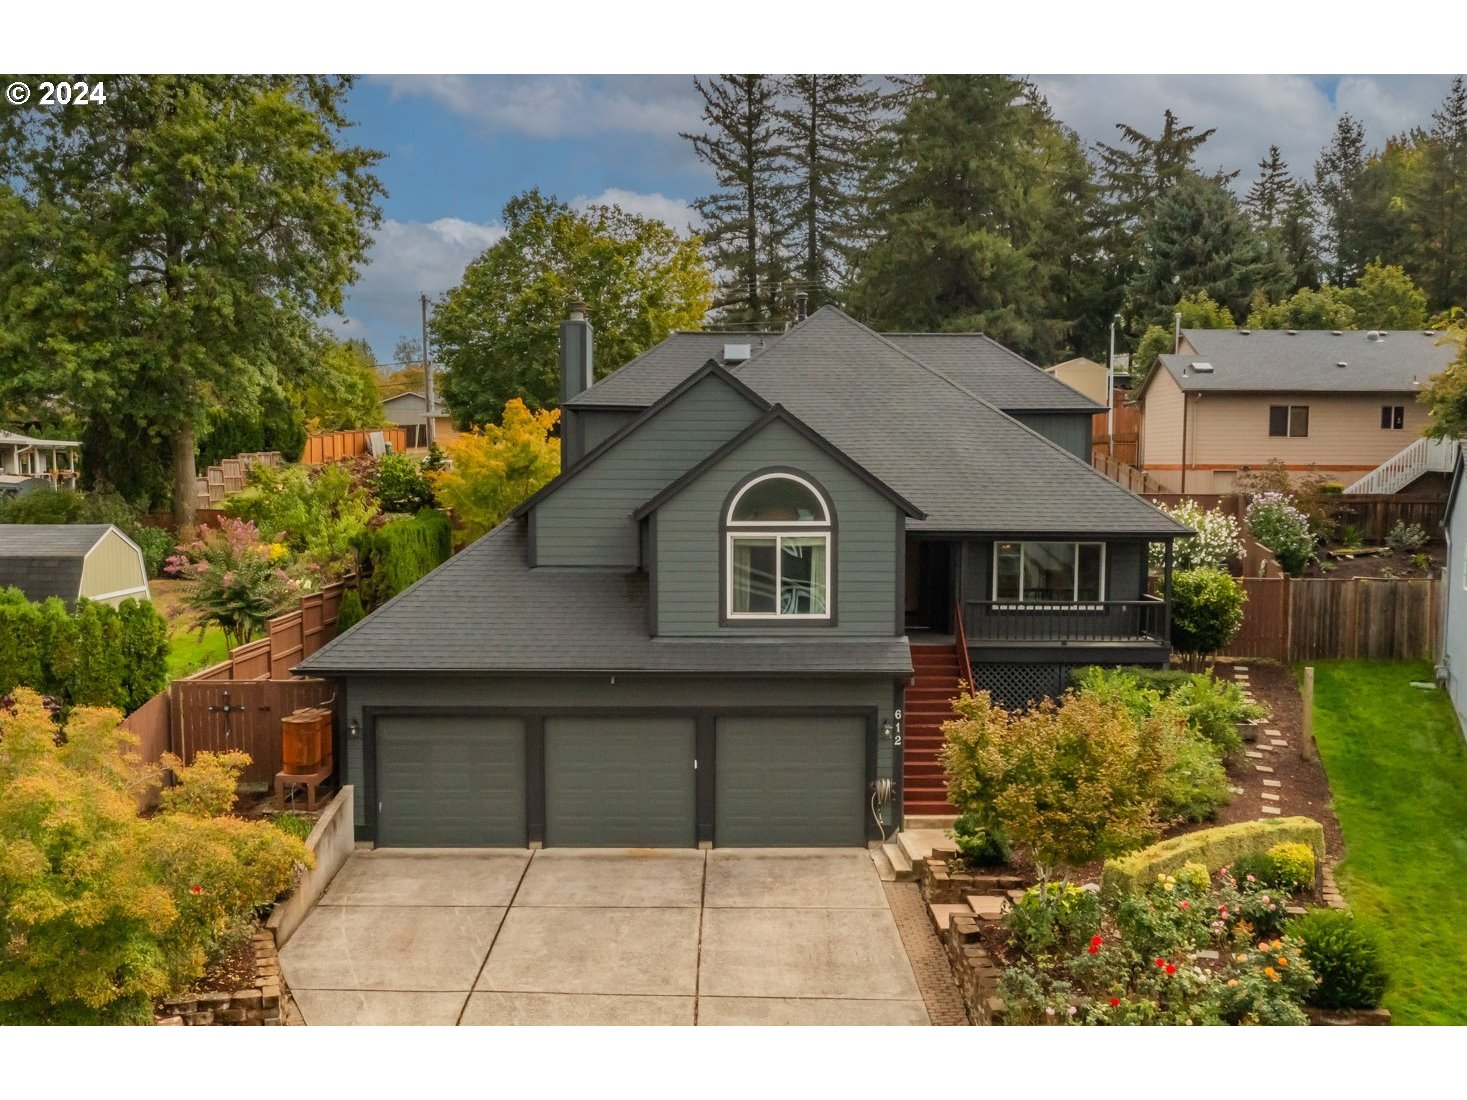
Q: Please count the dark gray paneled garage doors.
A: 3